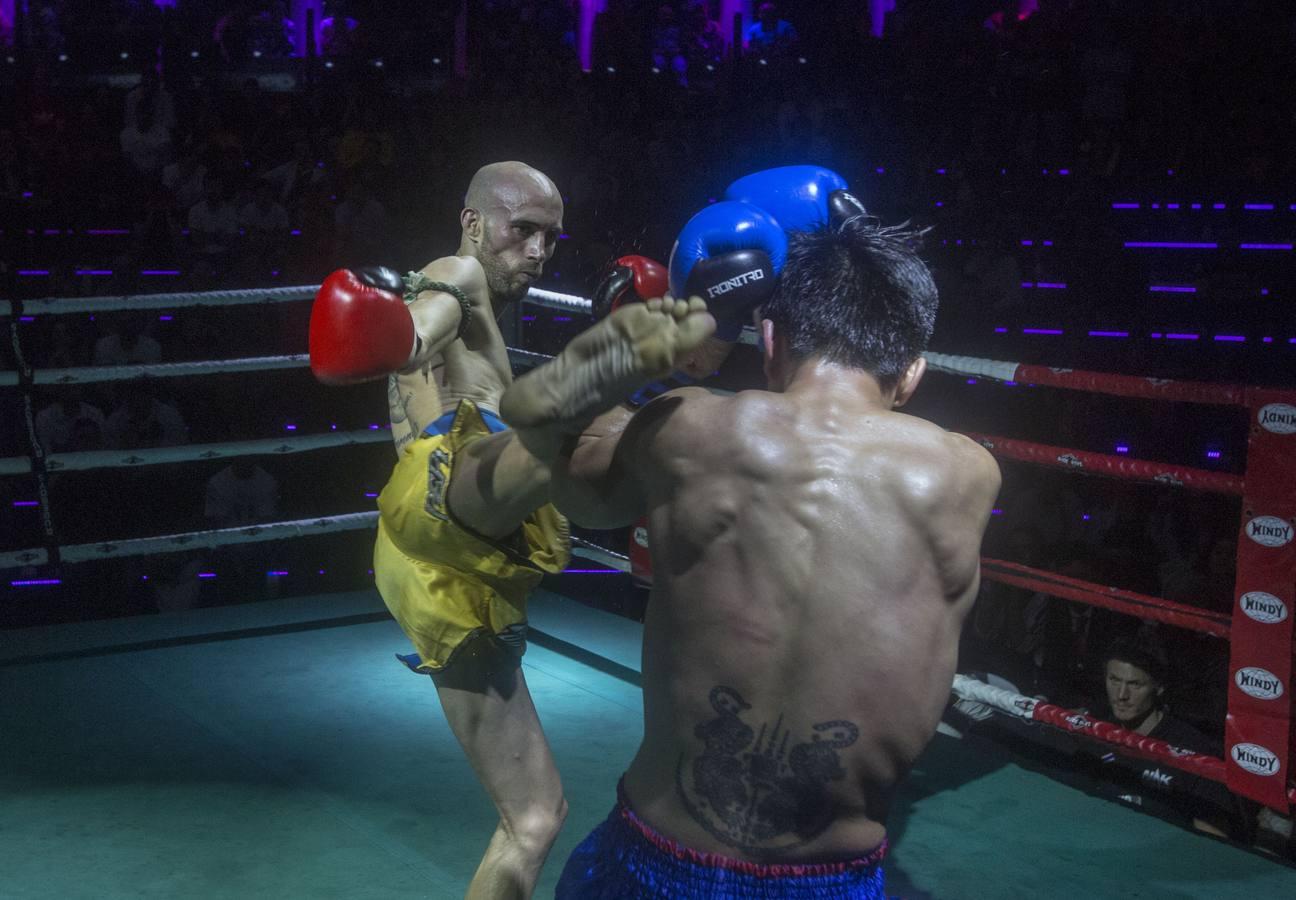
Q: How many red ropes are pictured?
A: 4